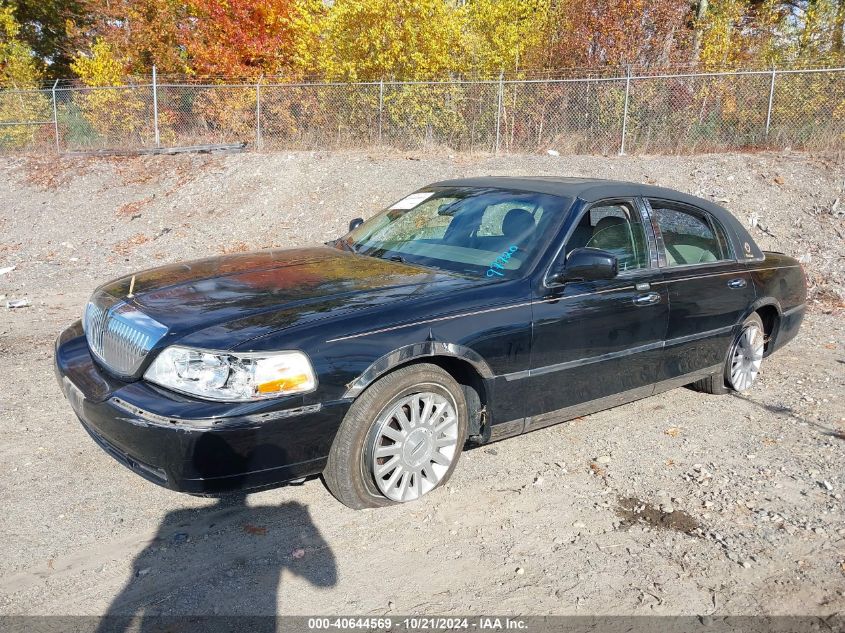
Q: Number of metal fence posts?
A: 7